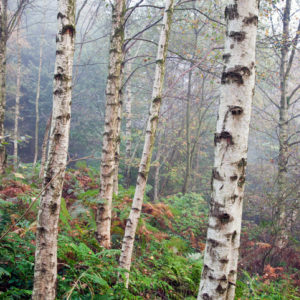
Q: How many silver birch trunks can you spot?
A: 4